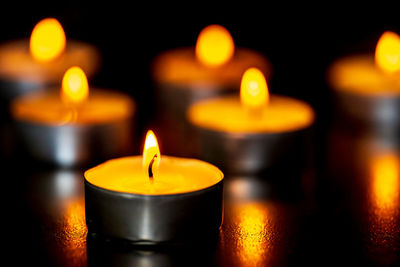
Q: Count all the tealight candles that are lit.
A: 6